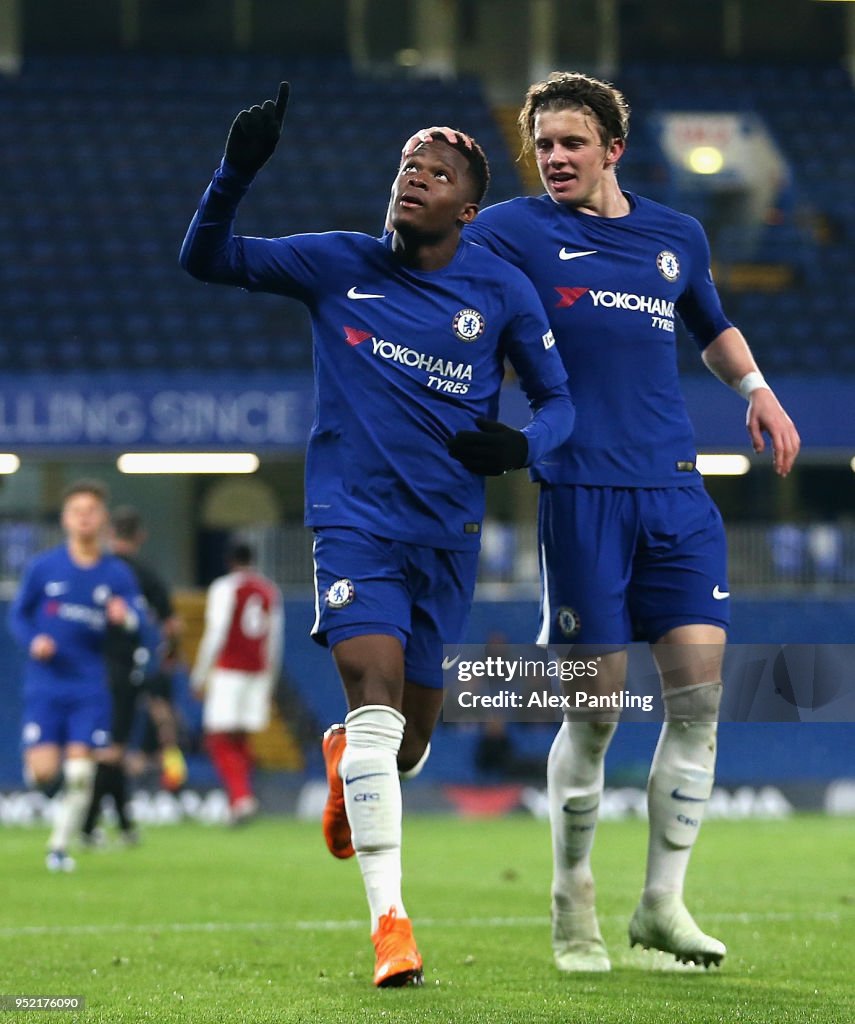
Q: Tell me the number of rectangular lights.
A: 3